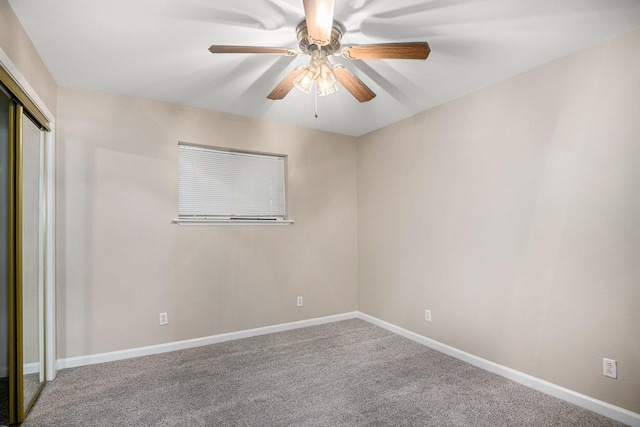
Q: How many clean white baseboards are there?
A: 2